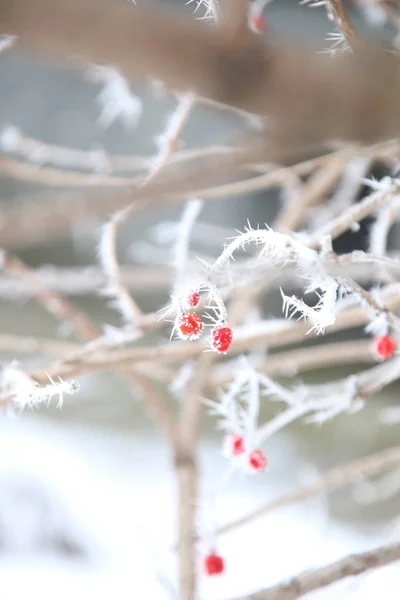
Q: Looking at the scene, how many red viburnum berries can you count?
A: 8